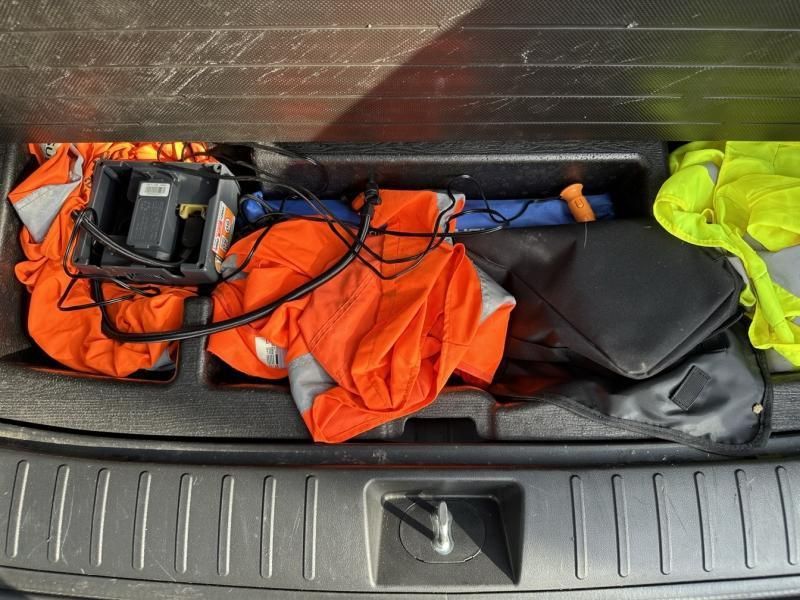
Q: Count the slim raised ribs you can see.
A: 14